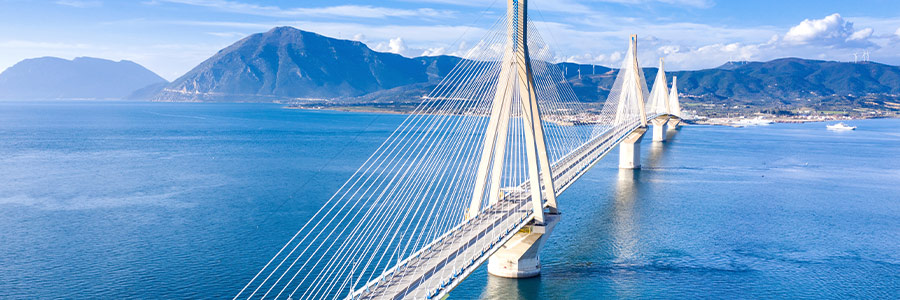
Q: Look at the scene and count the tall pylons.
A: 4